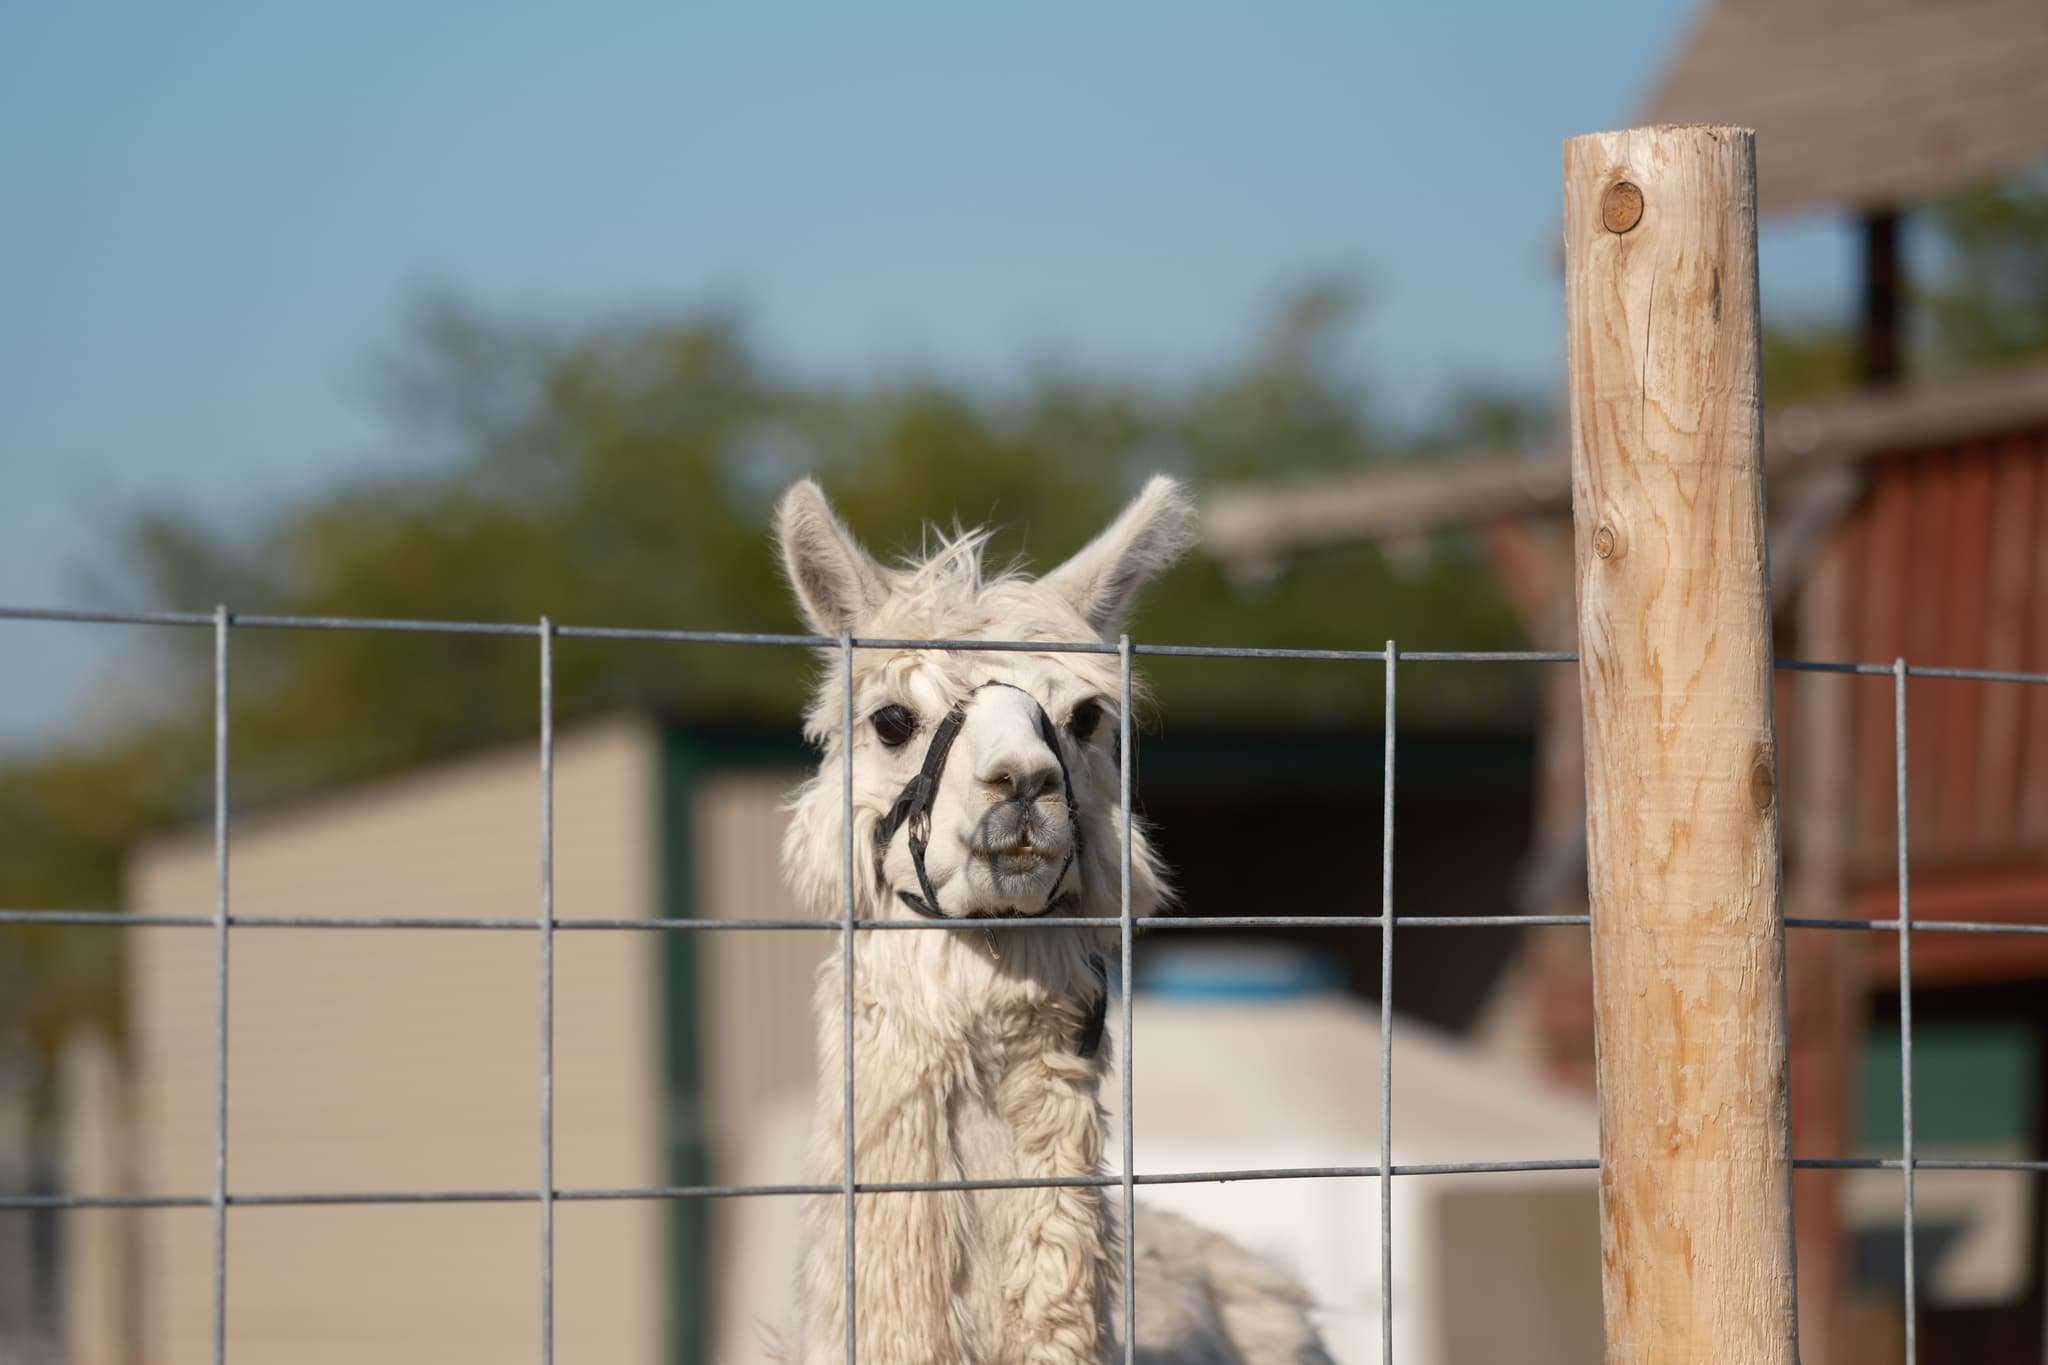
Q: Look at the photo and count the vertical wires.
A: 6